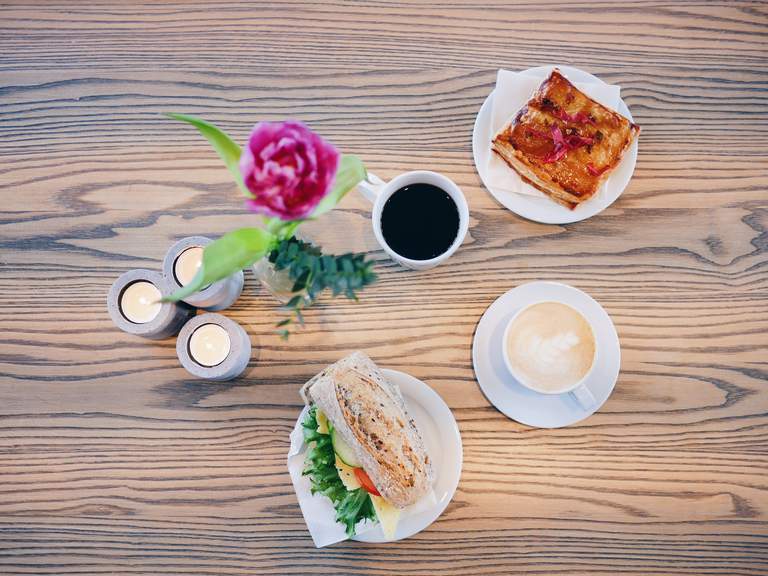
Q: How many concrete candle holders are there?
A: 3